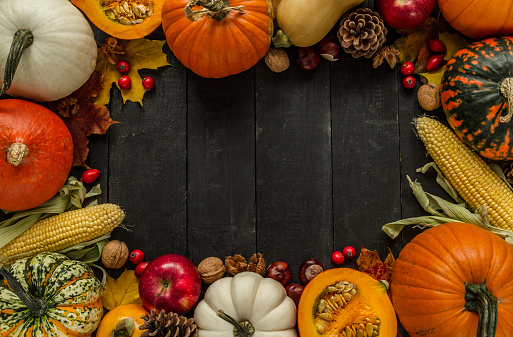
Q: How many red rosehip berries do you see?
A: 12